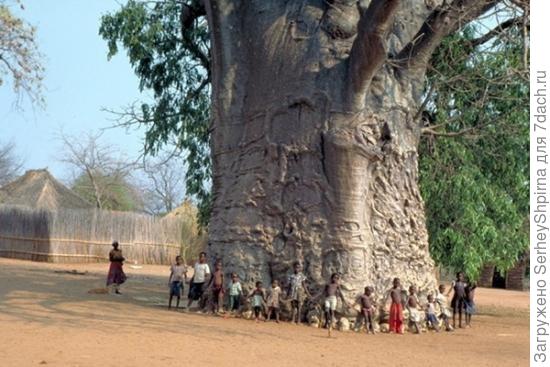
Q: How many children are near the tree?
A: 15